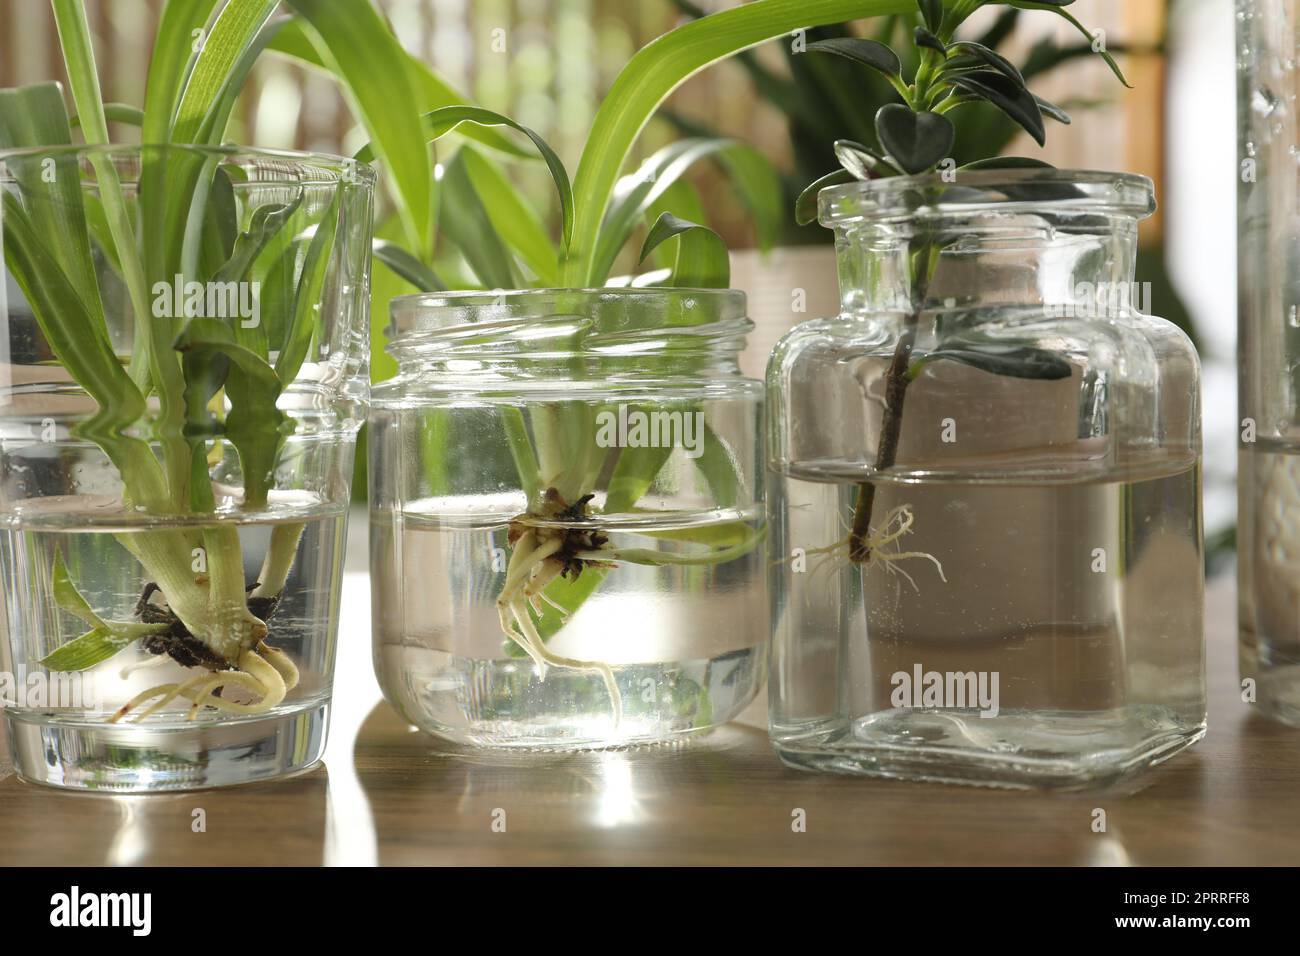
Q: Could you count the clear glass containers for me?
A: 4